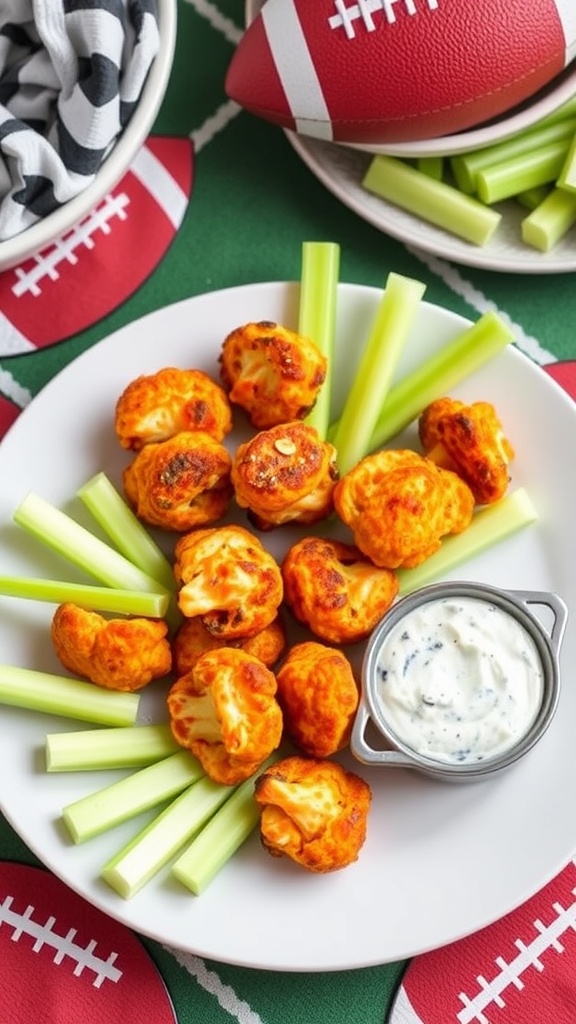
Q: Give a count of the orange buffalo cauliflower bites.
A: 13